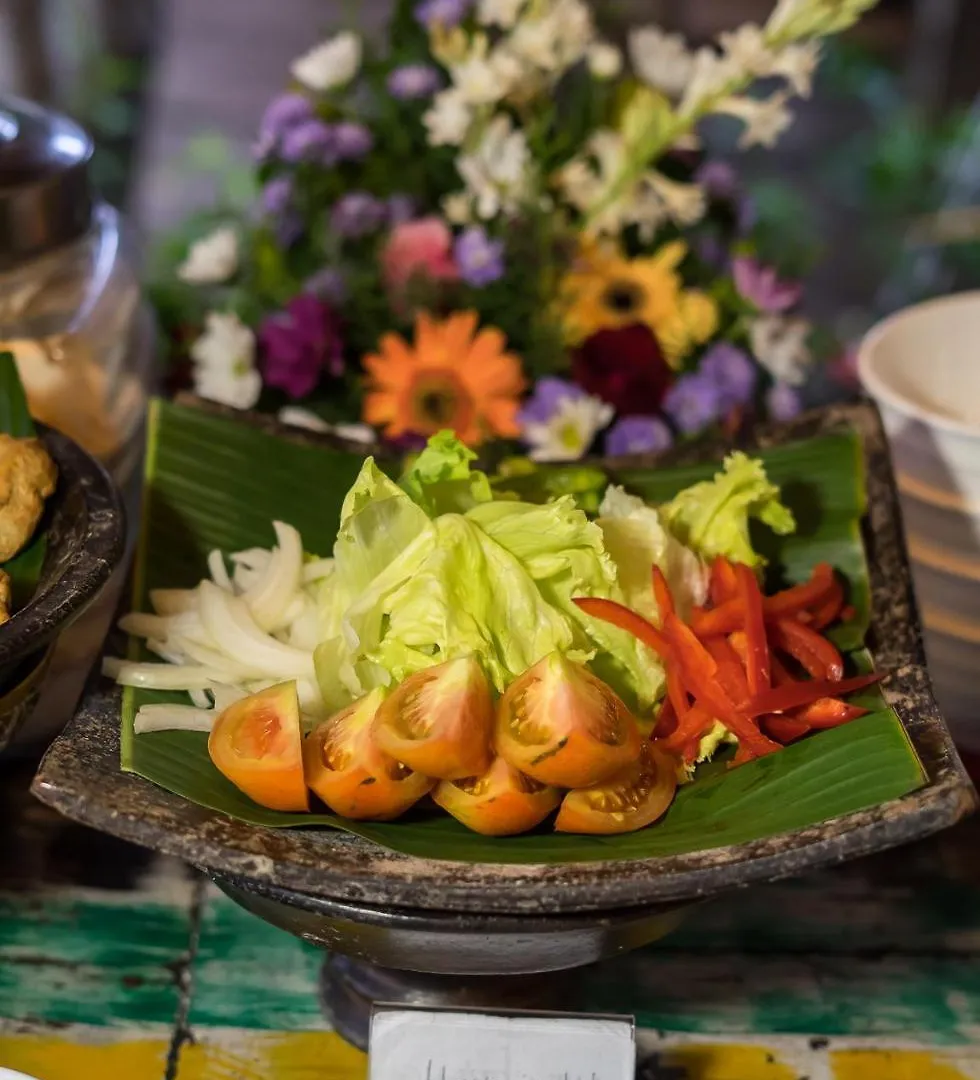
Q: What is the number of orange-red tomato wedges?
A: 6